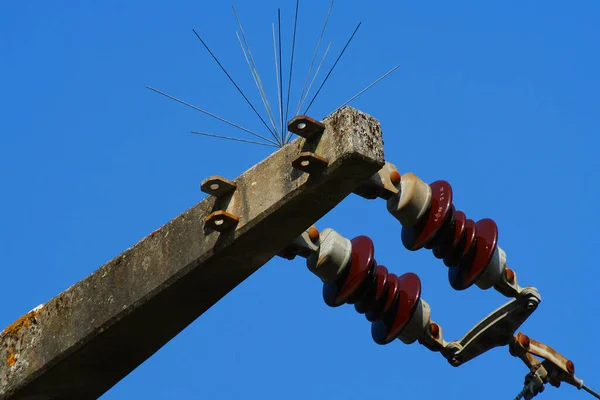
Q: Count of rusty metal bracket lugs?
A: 4